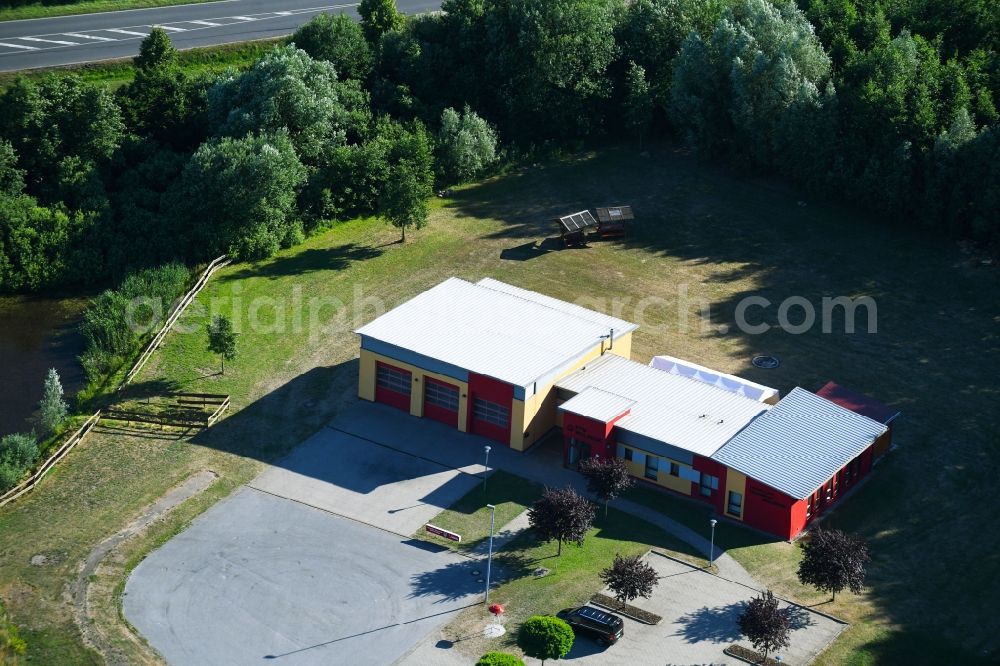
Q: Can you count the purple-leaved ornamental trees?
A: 5